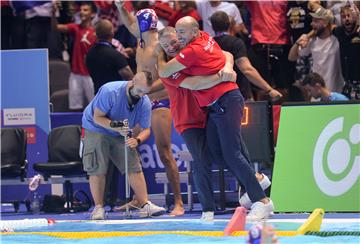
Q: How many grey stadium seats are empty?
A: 2